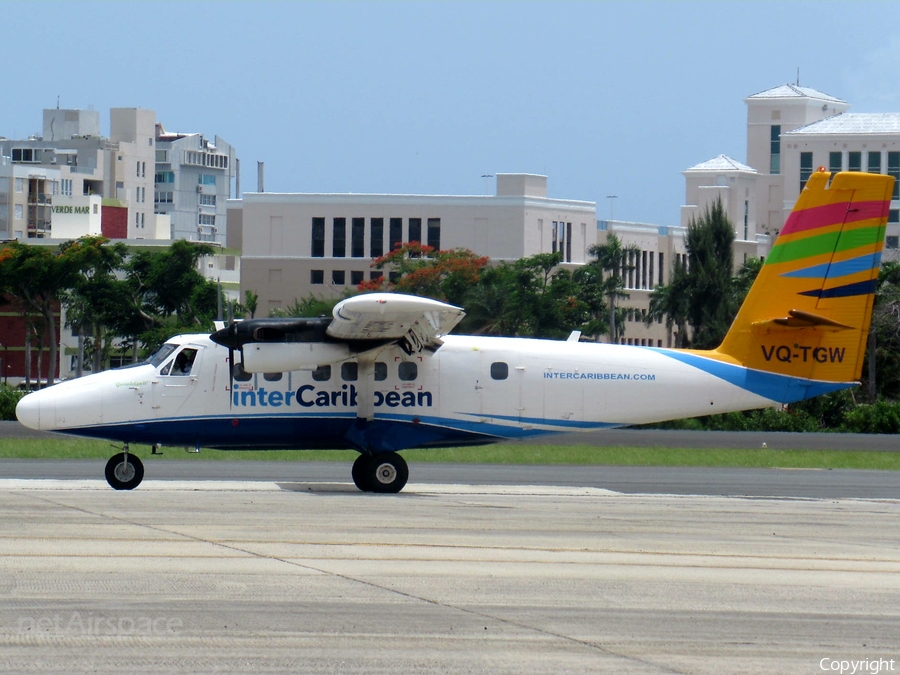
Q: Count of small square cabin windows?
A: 7